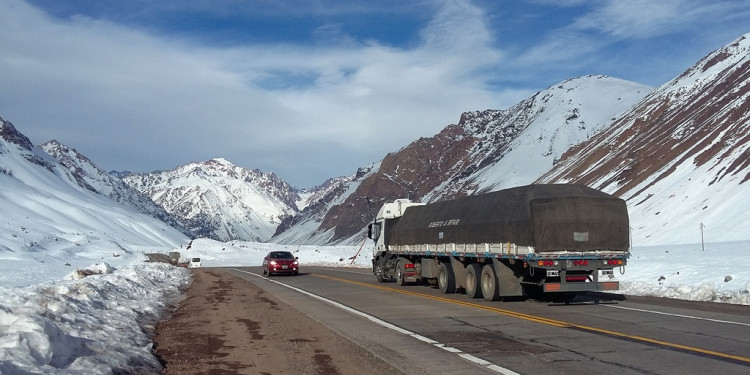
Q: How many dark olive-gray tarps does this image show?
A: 1